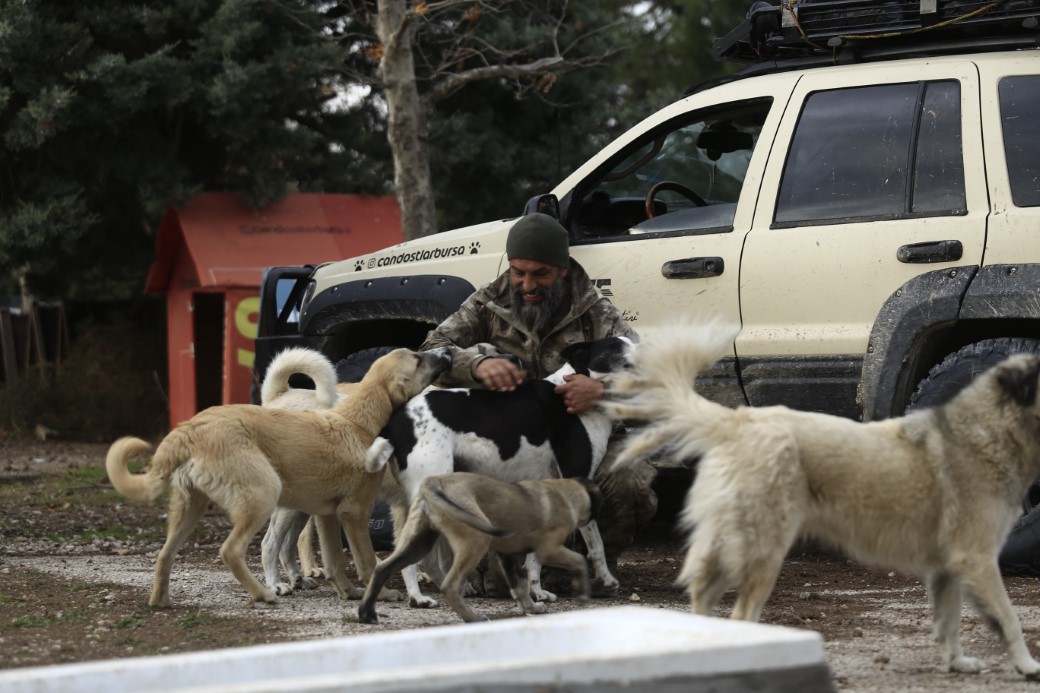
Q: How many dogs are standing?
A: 5